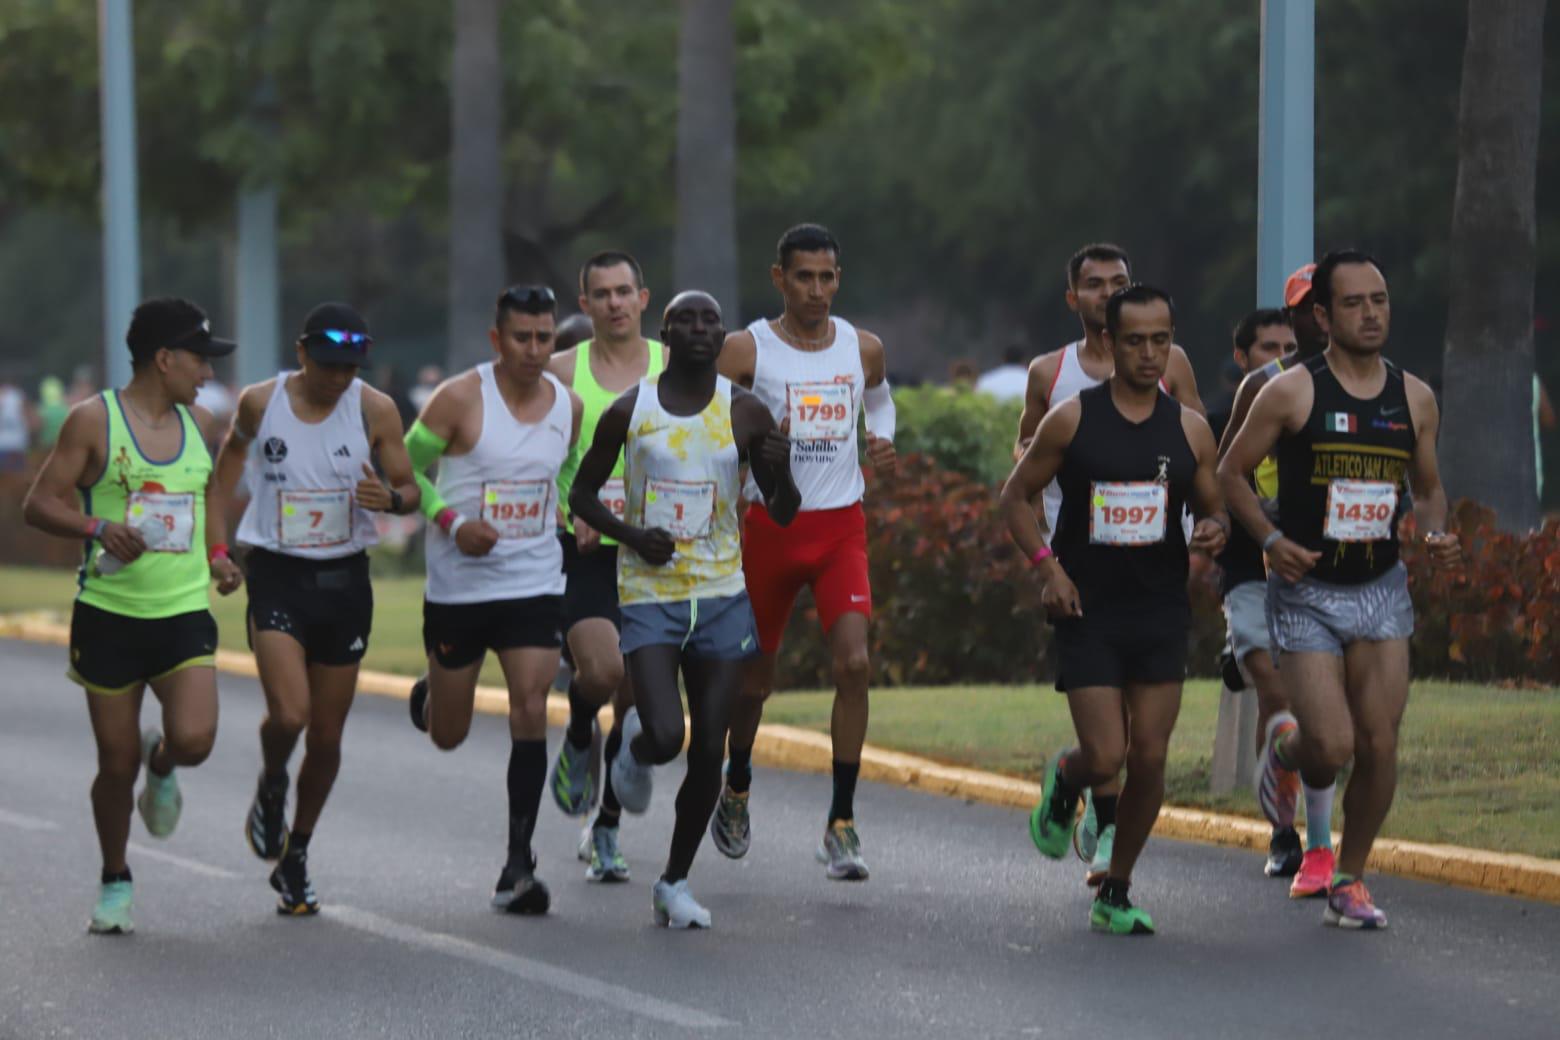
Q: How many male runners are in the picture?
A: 12